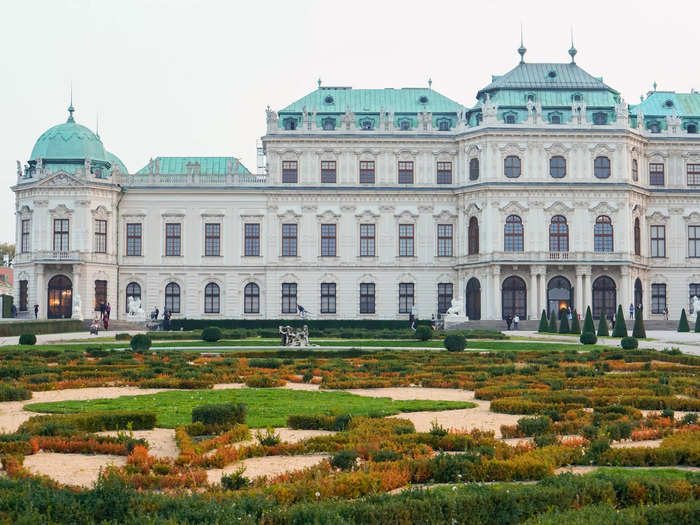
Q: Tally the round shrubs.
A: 7